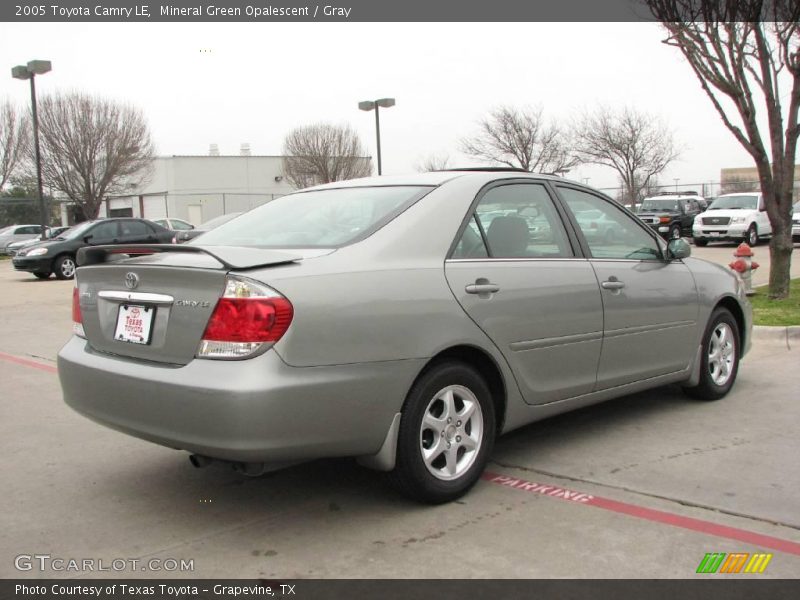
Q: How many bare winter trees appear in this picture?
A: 7